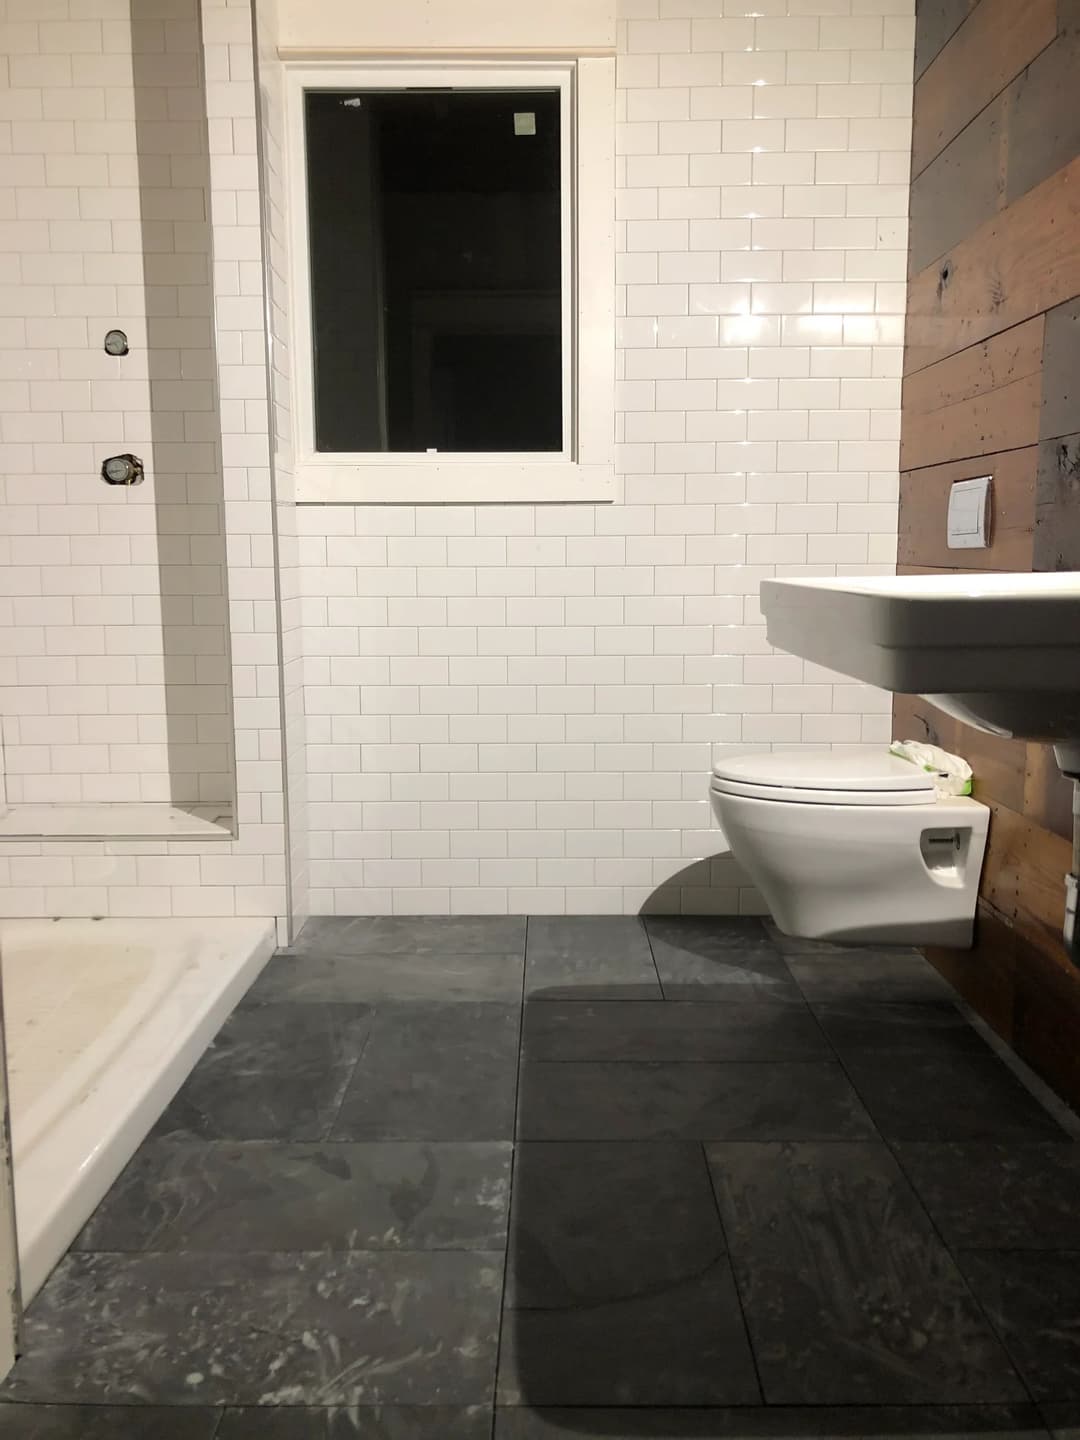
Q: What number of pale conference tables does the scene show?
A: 0